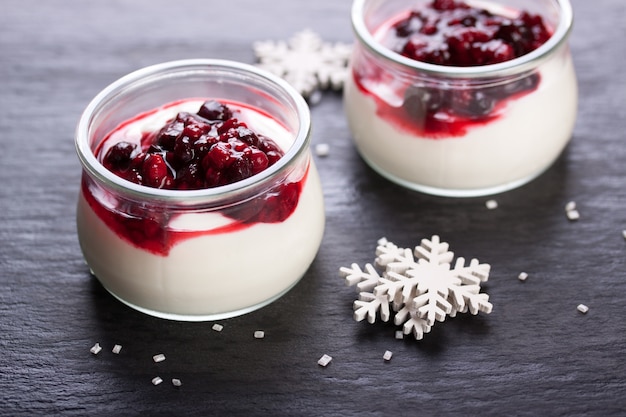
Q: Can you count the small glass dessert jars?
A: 2